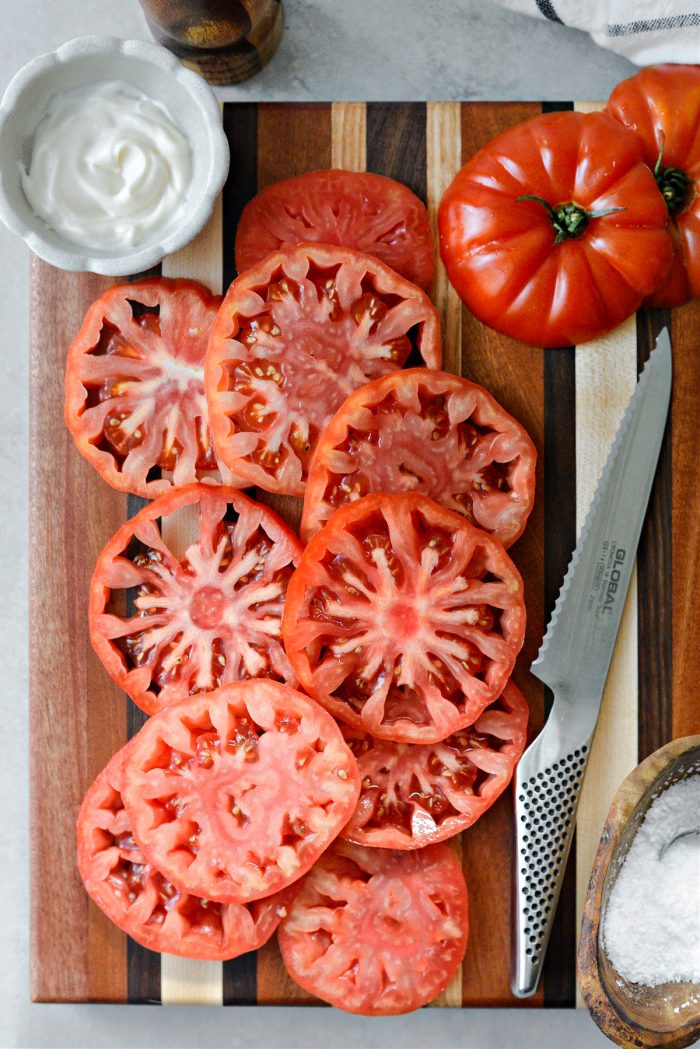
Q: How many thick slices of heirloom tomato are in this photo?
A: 10